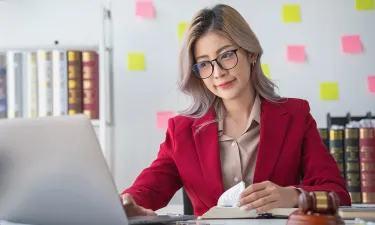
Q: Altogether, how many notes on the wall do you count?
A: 11